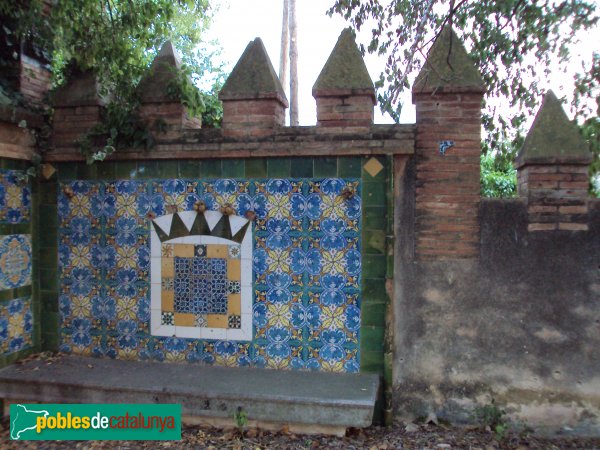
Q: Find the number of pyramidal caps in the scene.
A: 6